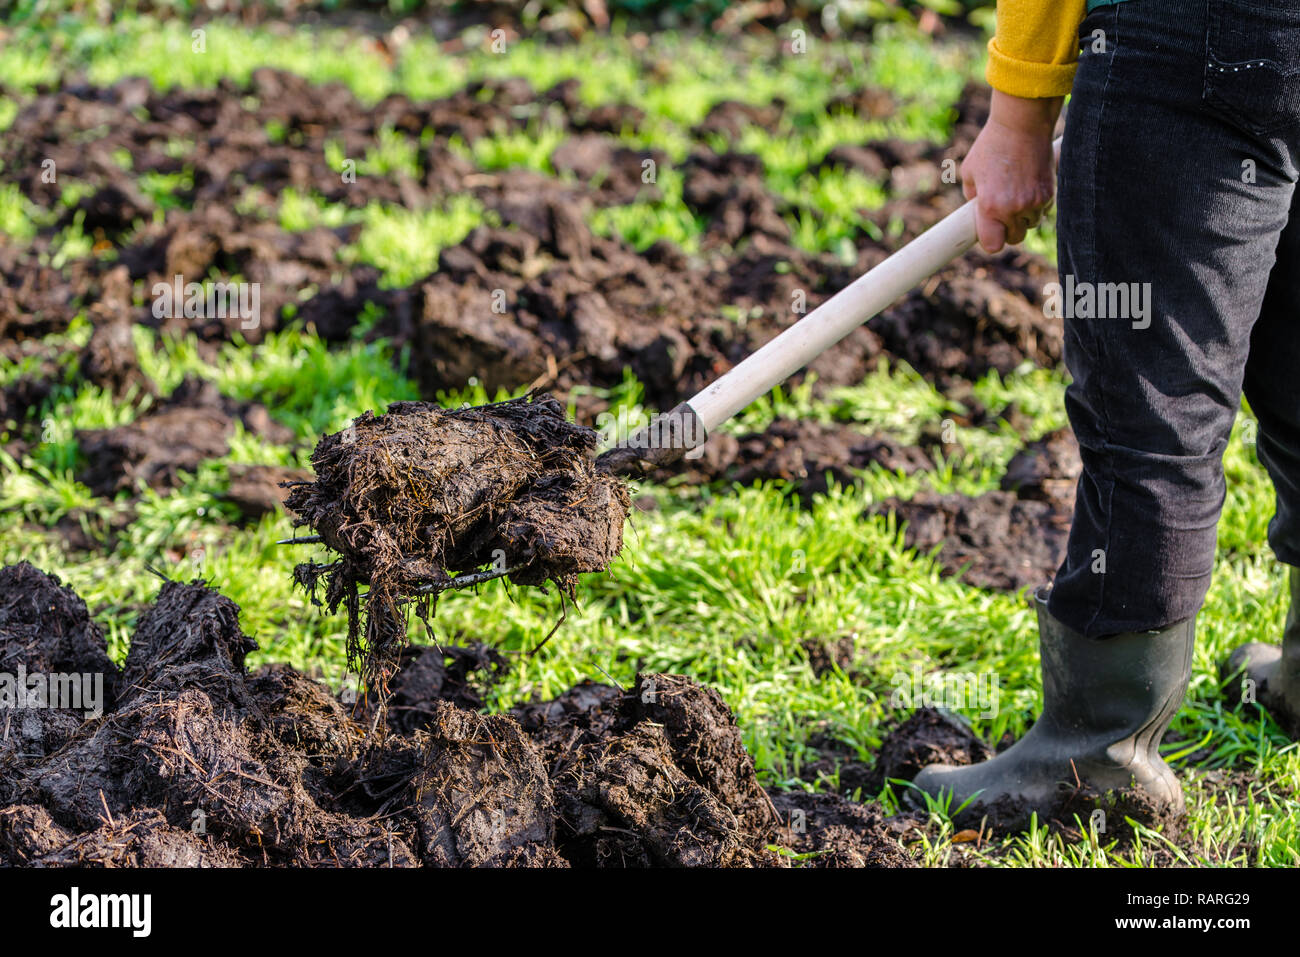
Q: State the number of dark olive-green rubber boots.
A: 2